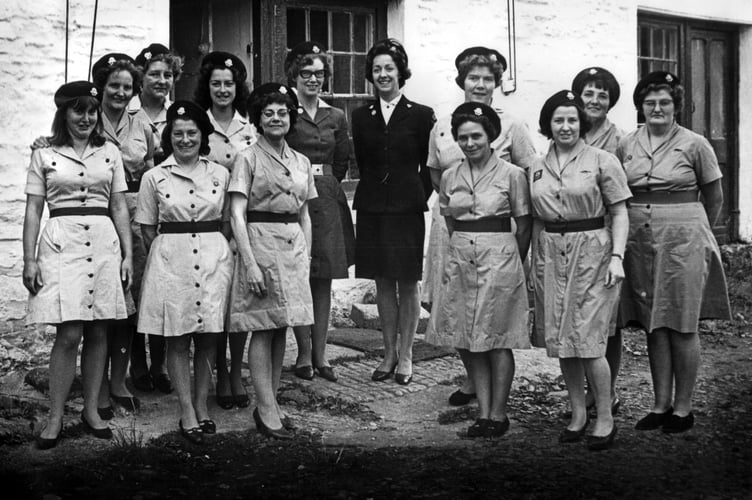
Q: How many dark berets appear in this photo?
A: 12